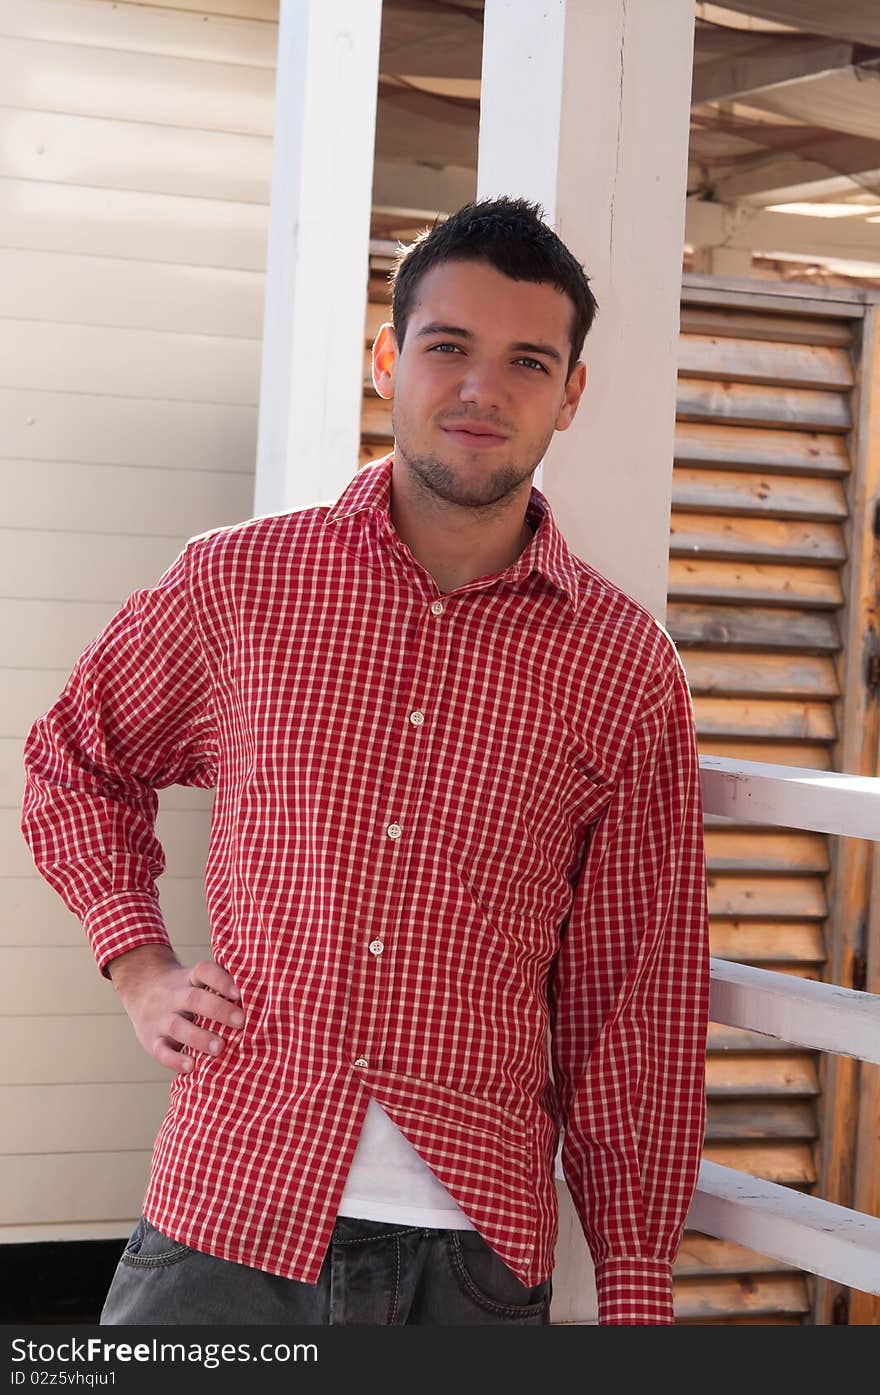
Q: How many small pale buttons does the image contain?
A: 5